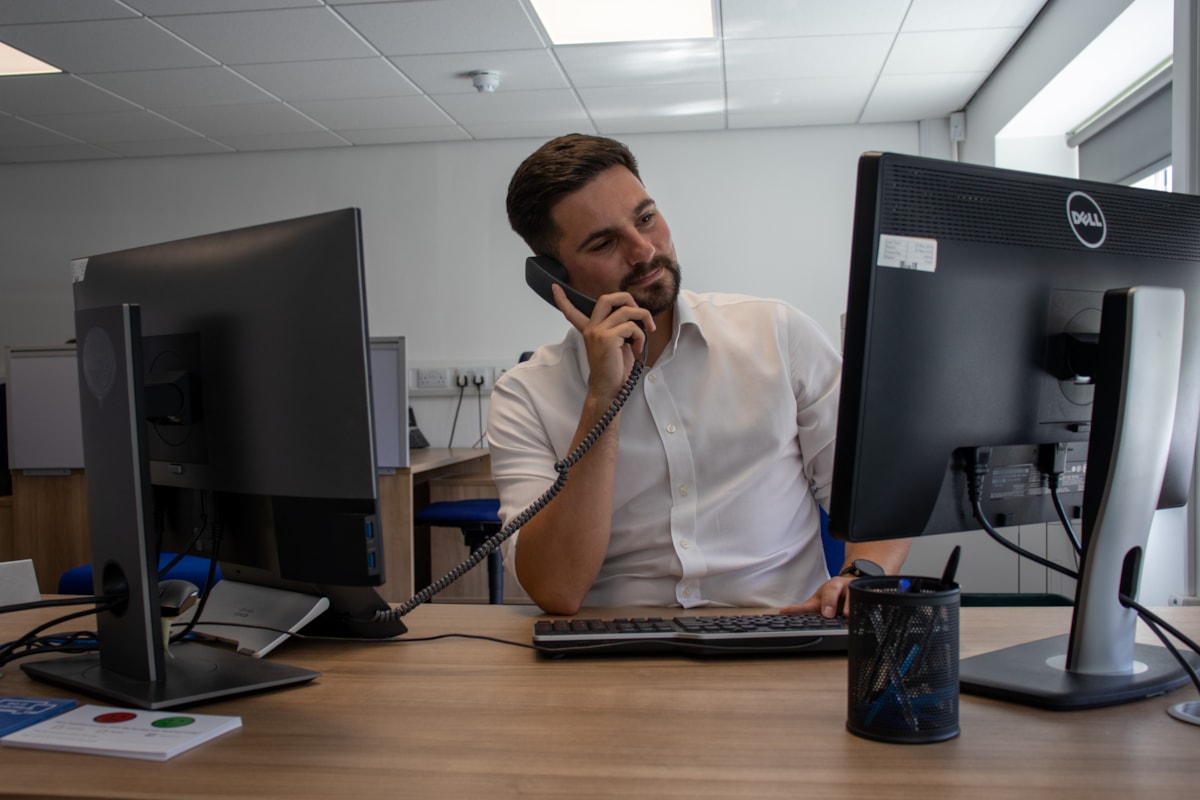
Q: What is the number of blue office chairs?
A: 3